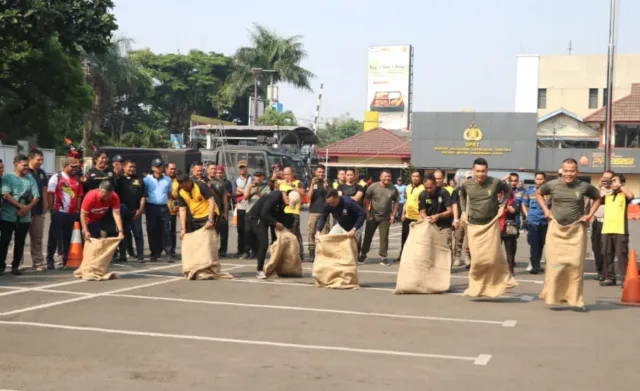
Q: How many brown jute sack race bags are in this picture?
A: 7